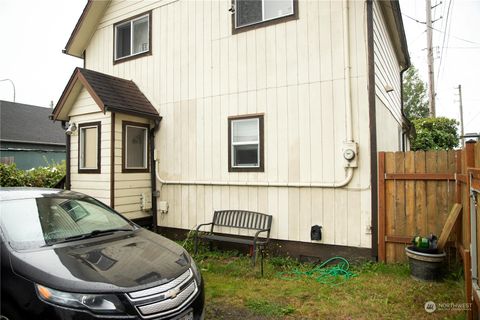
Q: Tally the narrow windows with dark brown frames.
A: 3